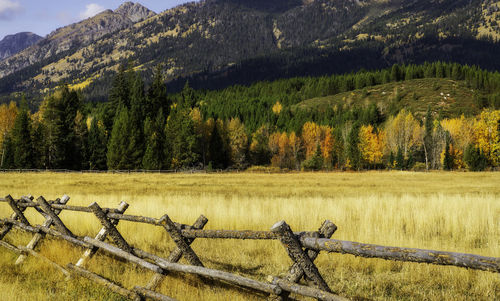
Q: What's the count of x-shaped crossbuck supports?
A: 5